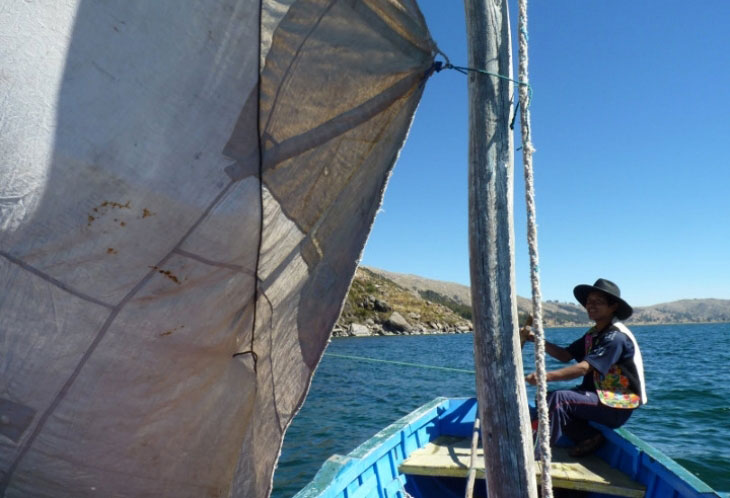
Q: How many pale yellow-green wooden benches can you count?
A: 1